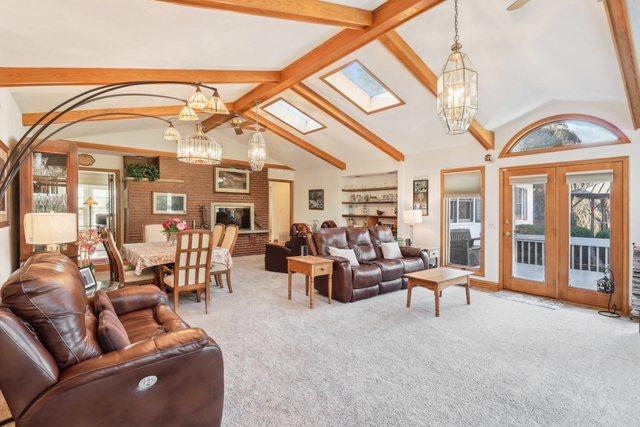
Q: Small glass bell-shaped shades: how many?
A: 4